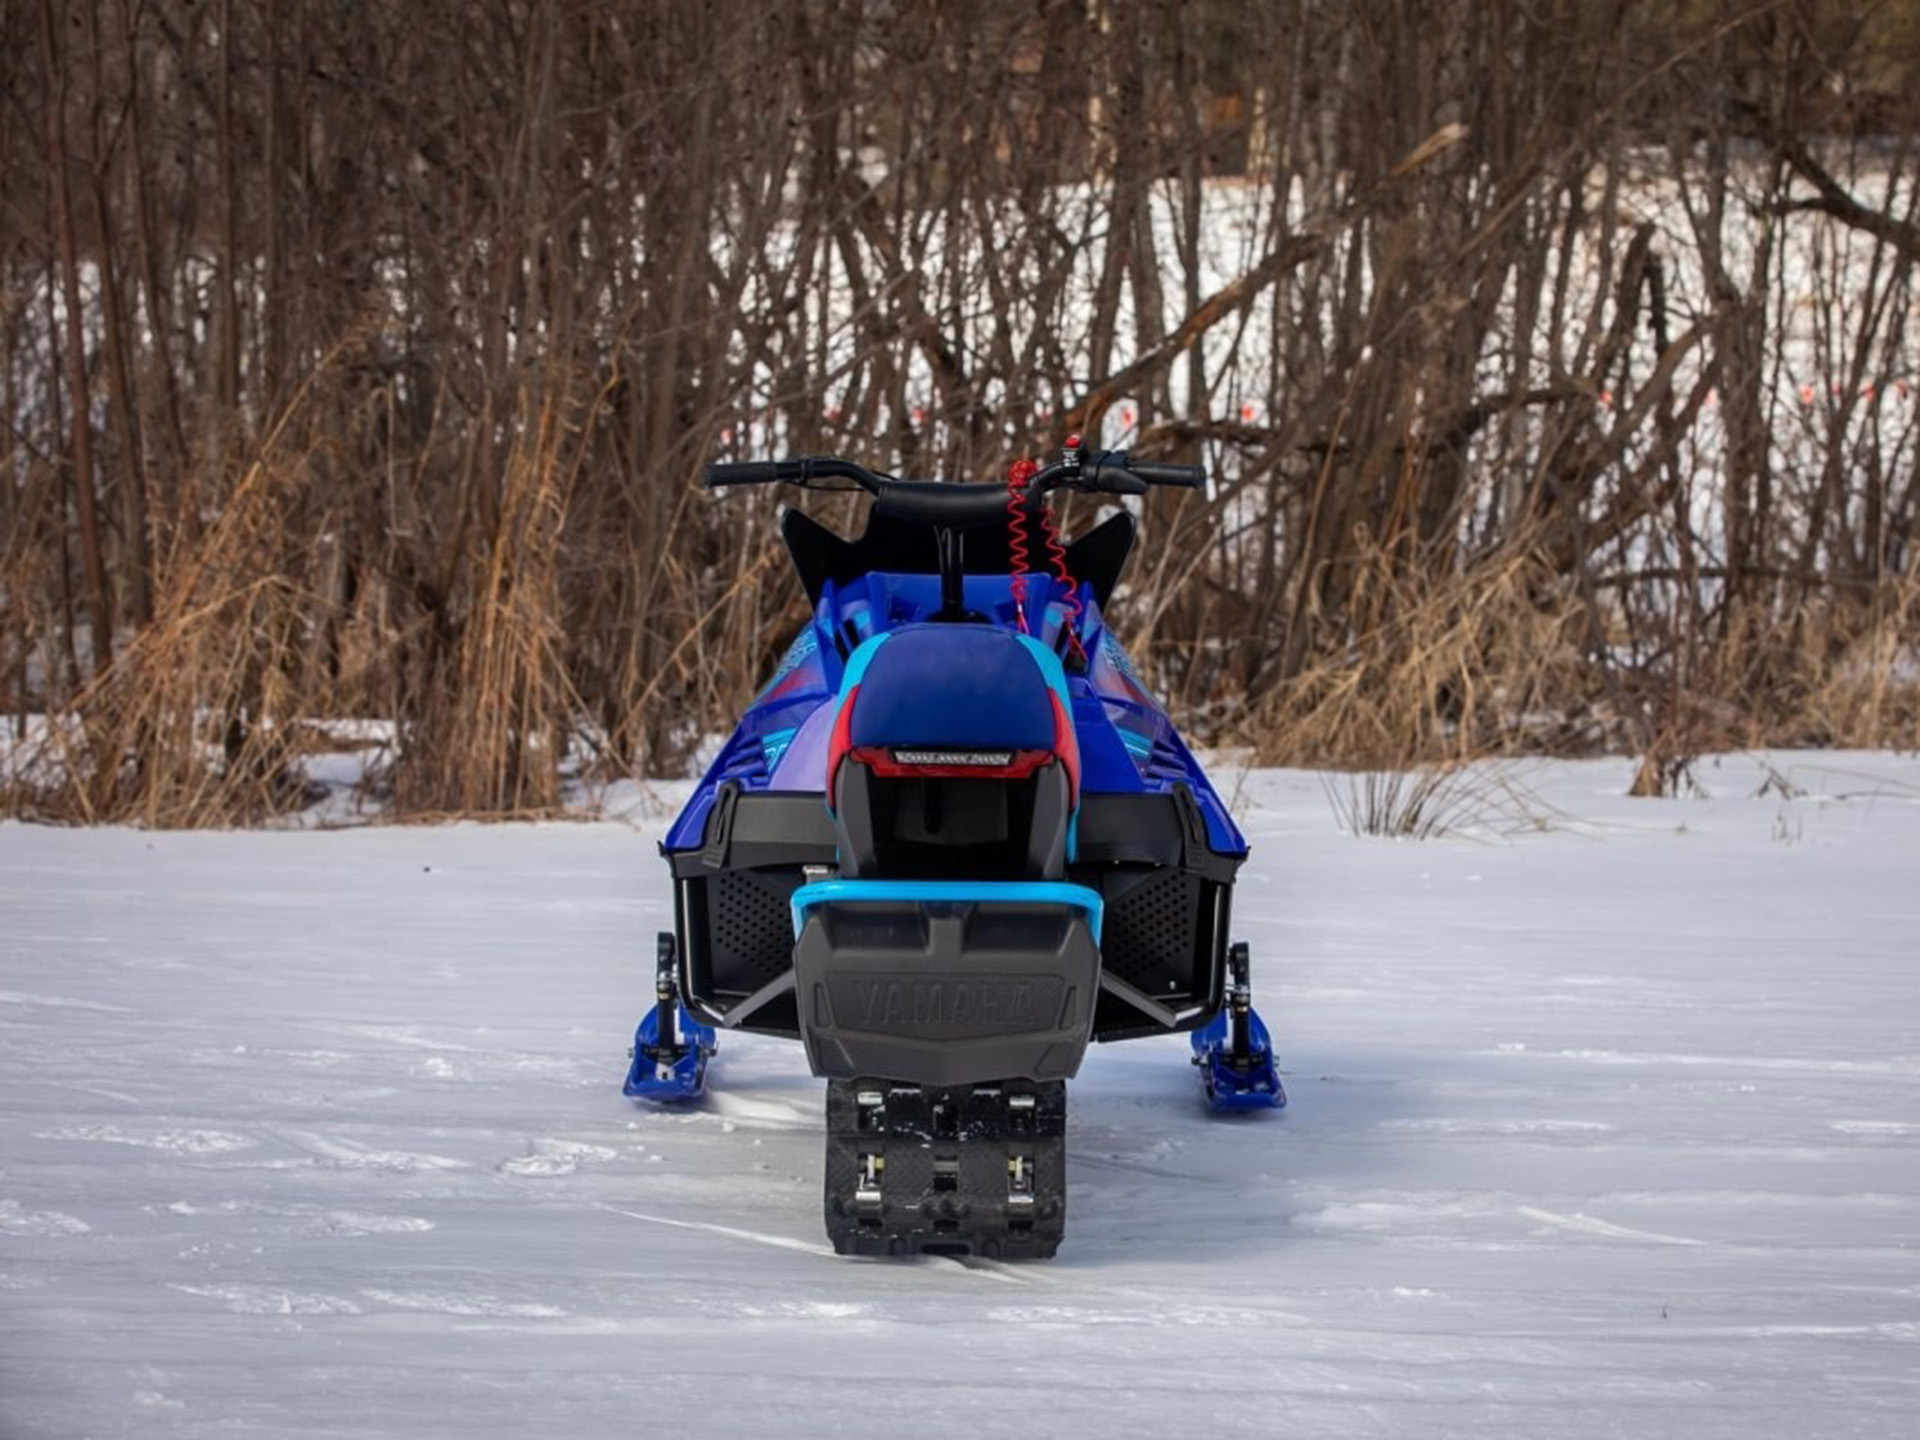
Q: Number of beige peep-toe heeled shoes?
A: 0